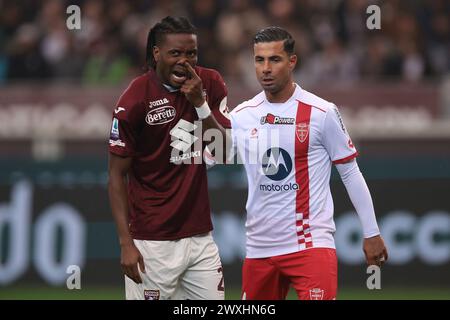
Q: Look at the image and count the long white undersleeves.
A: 1